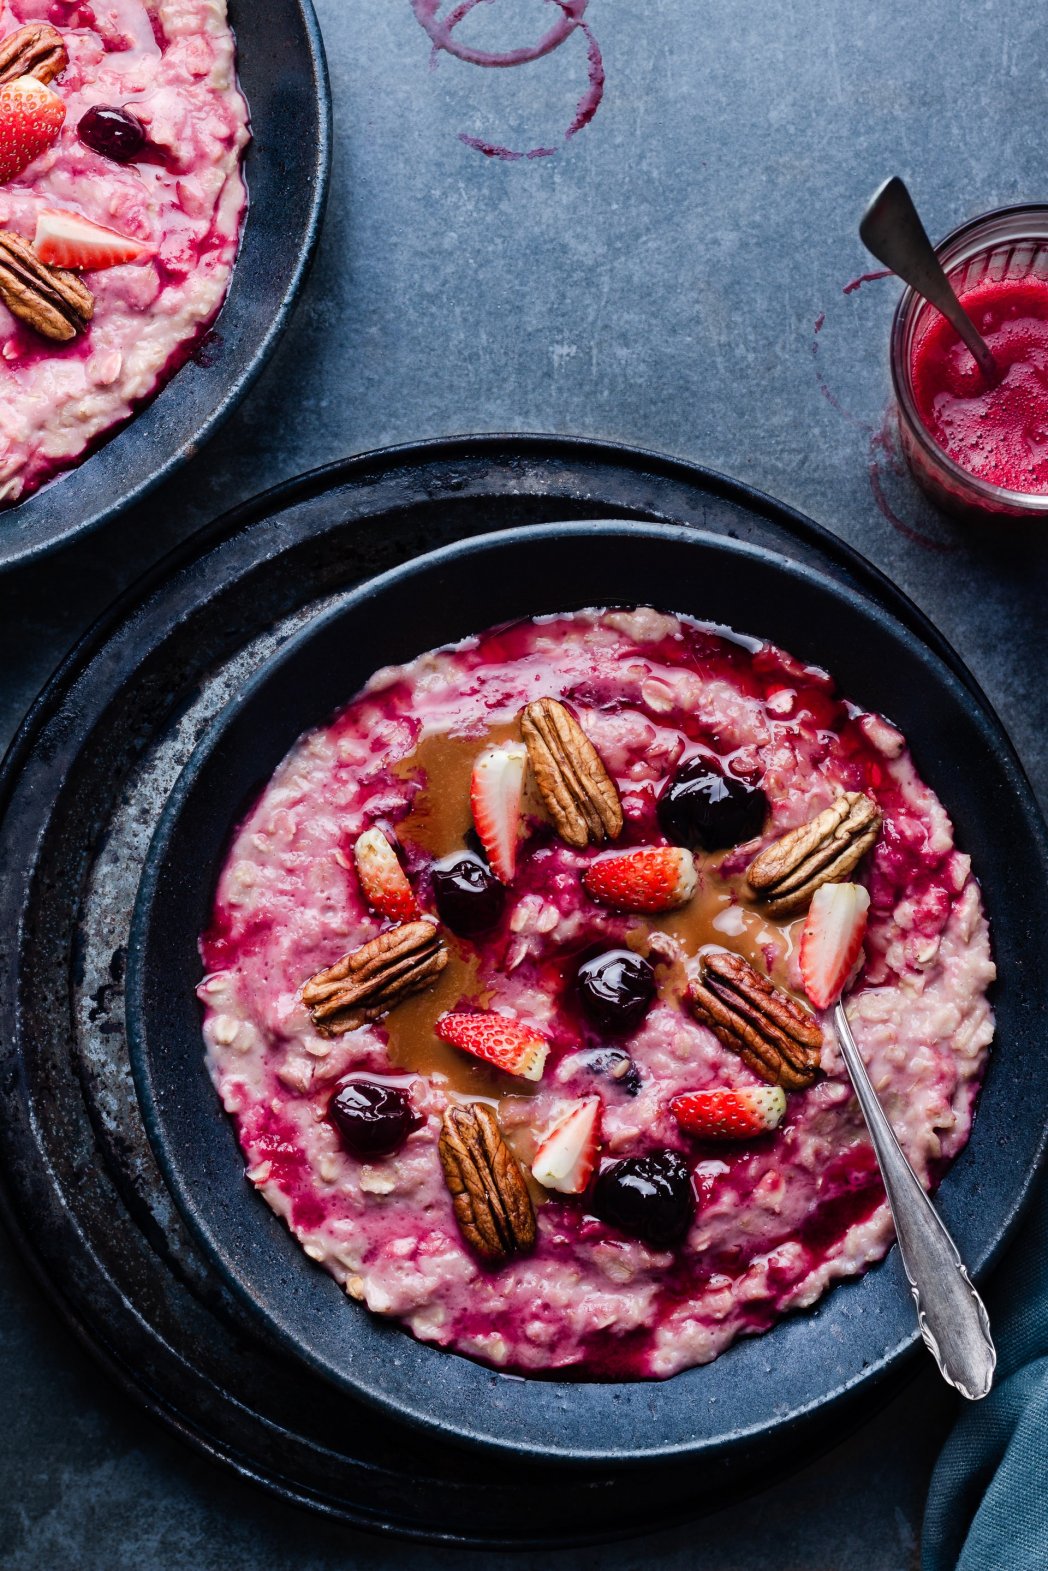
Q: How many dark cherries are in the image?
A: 6